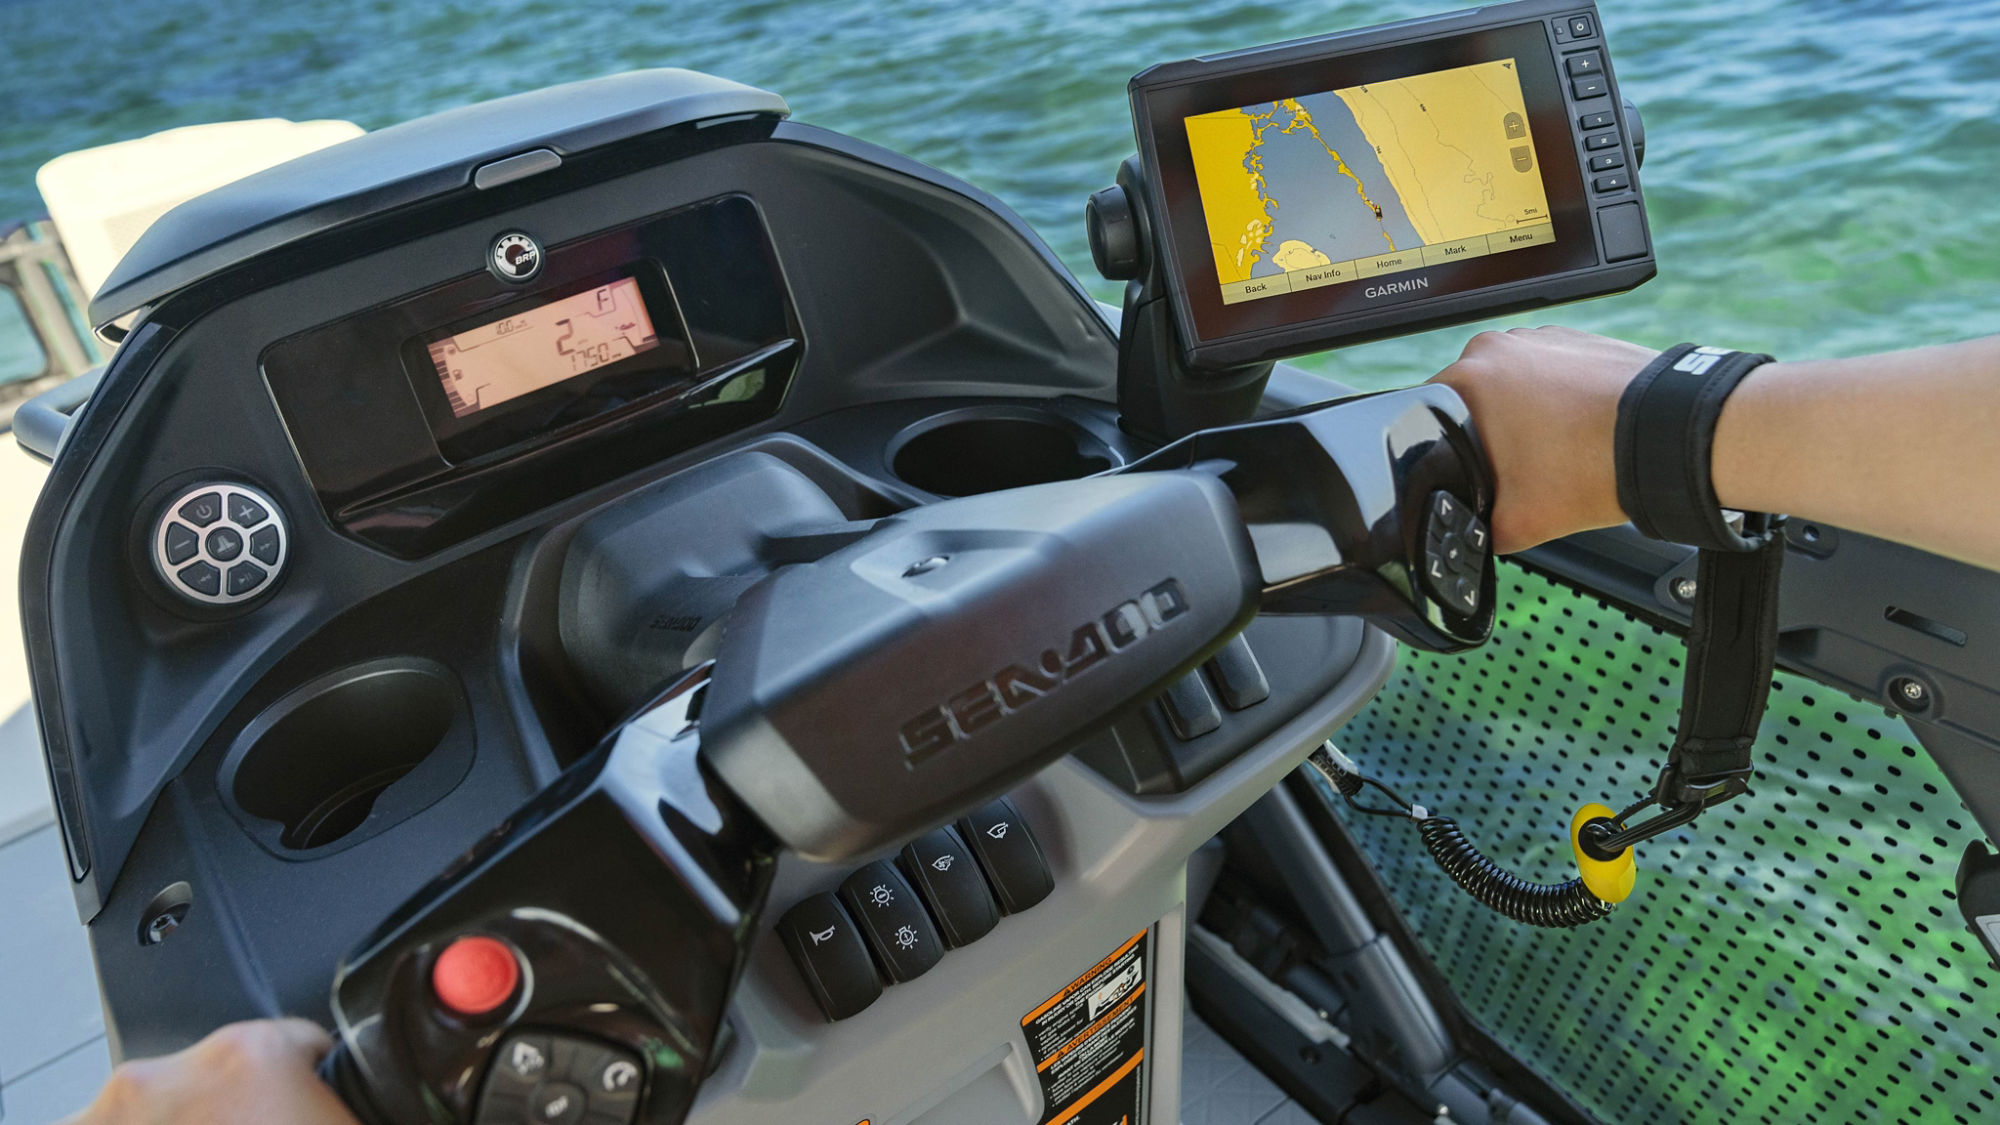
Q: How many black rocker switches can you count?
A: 4